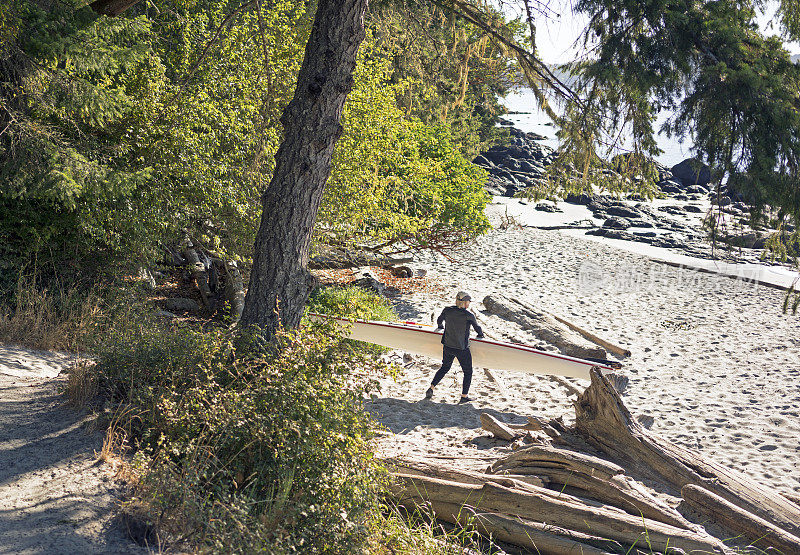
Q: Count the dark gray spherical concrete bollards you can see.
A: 0